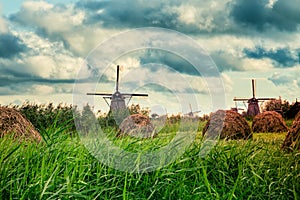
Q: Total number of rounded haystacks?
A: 5